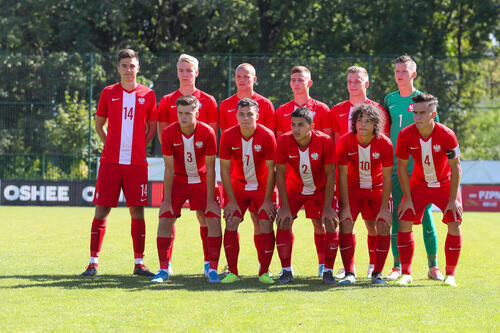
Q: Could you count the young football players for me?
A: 11